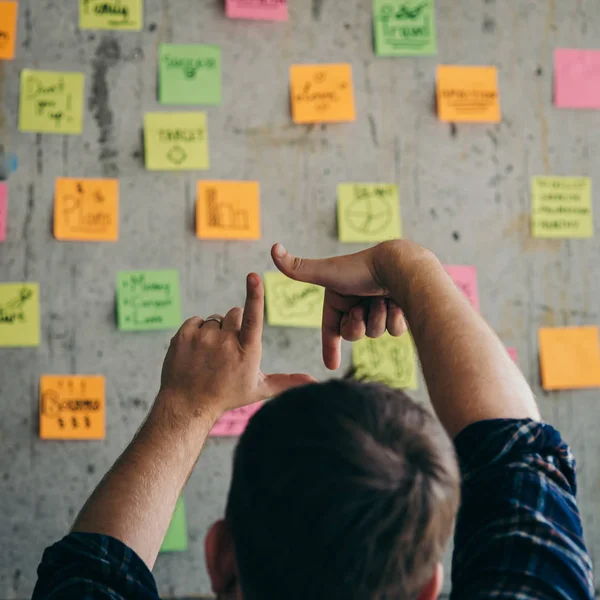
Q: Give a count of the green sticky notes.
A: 4